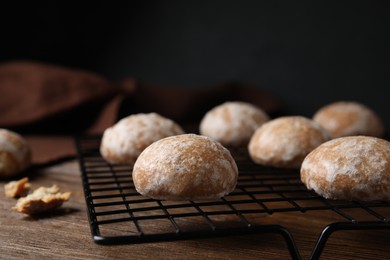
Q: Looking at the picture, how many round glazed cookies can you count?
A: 7